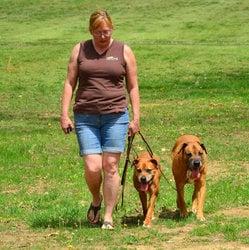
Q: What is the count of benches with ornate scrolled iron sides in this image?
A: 0